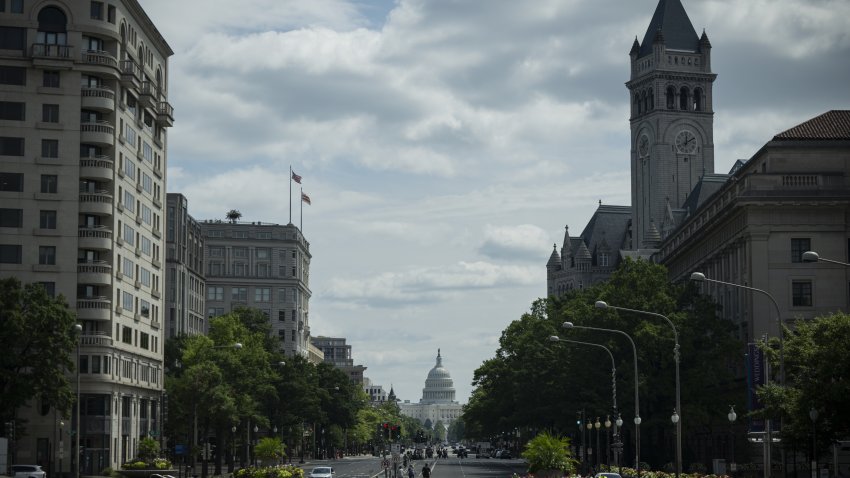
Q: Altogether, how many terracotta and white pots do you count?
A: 0